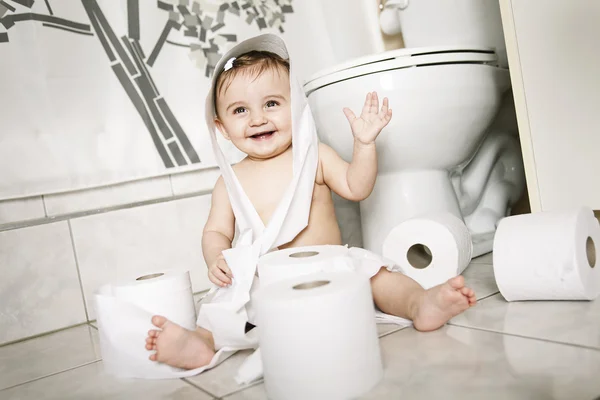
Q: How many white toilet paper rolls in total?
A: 5